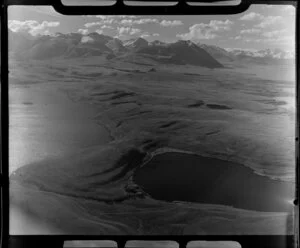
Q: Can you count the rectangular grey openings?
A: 6